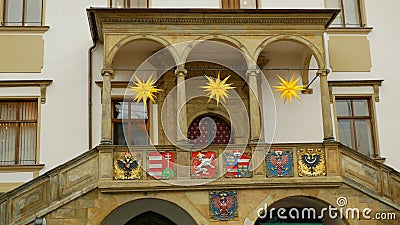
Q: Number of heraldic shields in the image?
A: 7